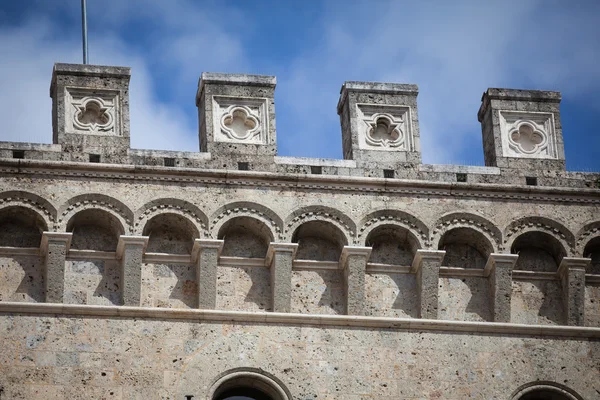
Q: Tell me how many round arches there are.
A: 11